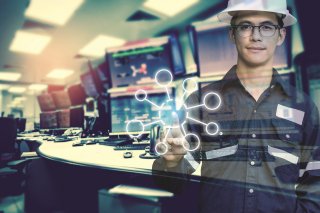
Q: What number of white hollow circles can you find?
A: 8